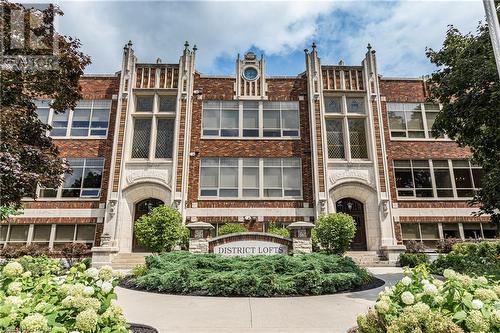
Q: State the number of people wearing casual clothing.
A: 0